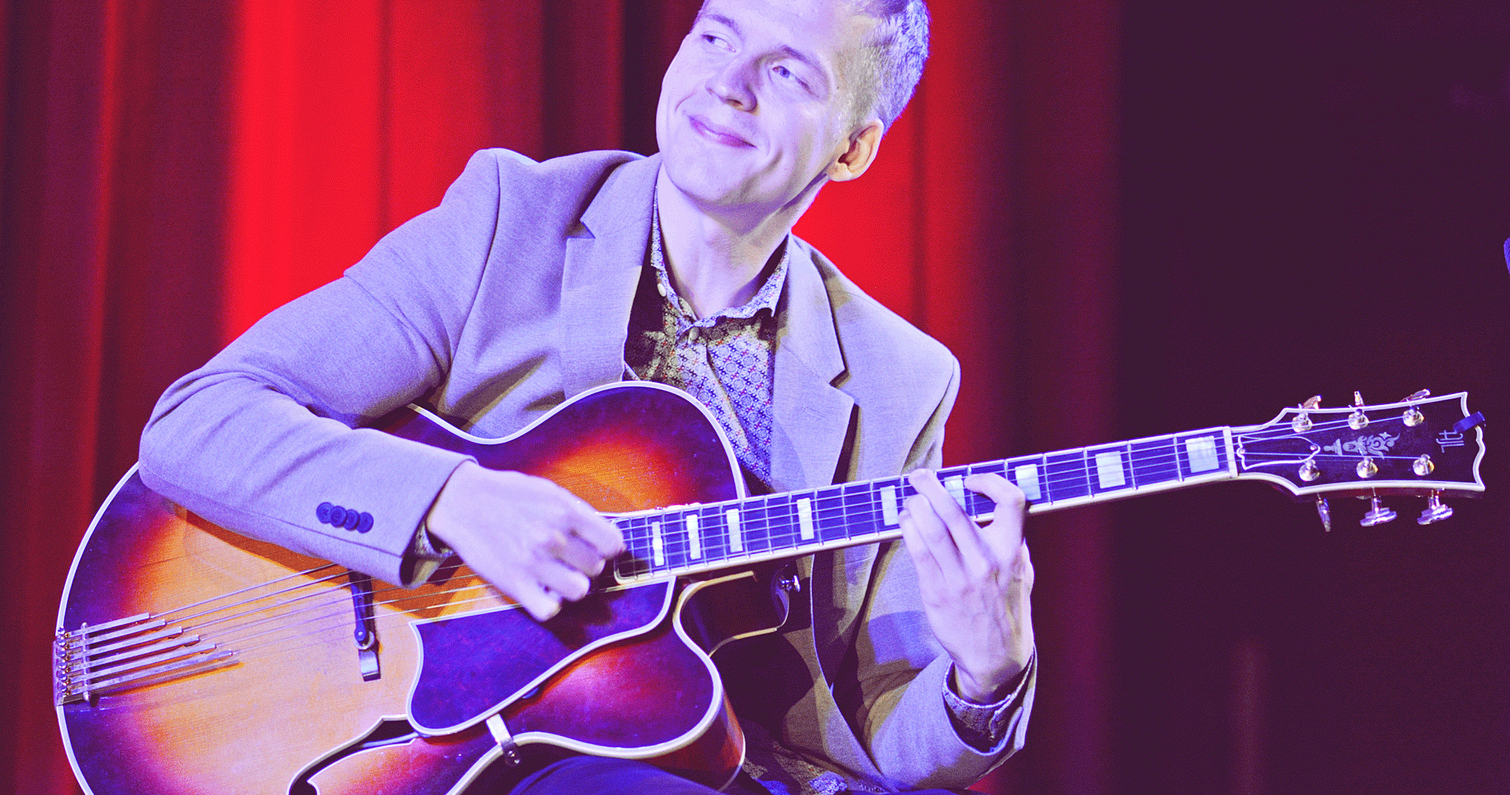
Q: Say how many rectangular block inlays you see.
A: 9